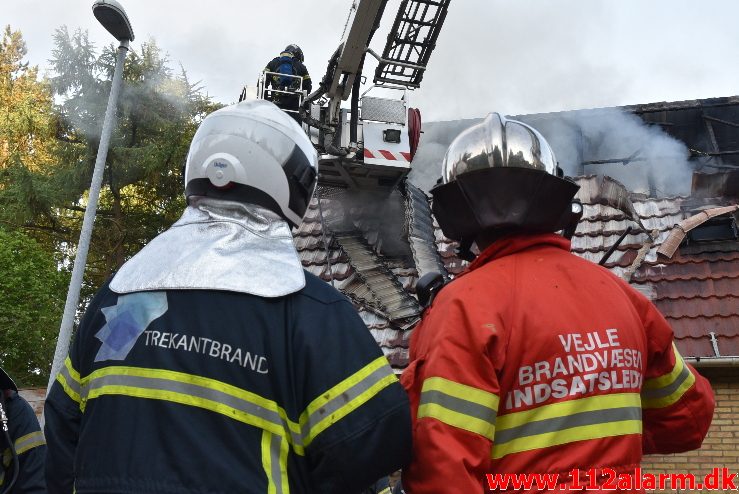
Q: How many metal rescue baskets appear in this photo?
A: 1